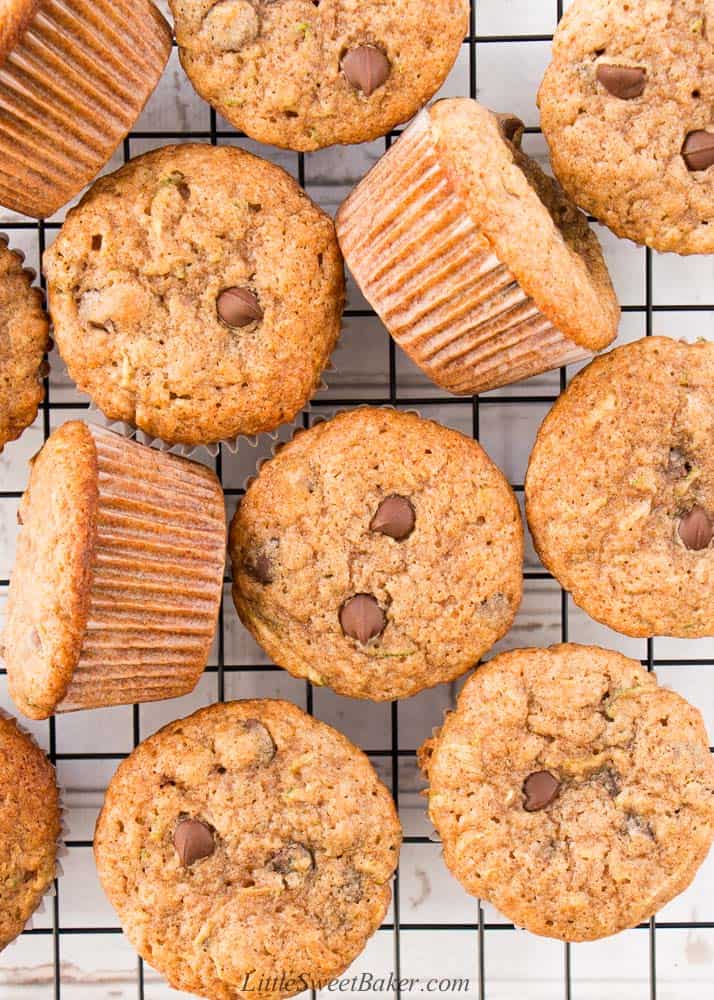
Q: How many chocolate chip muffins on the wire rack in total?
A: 12